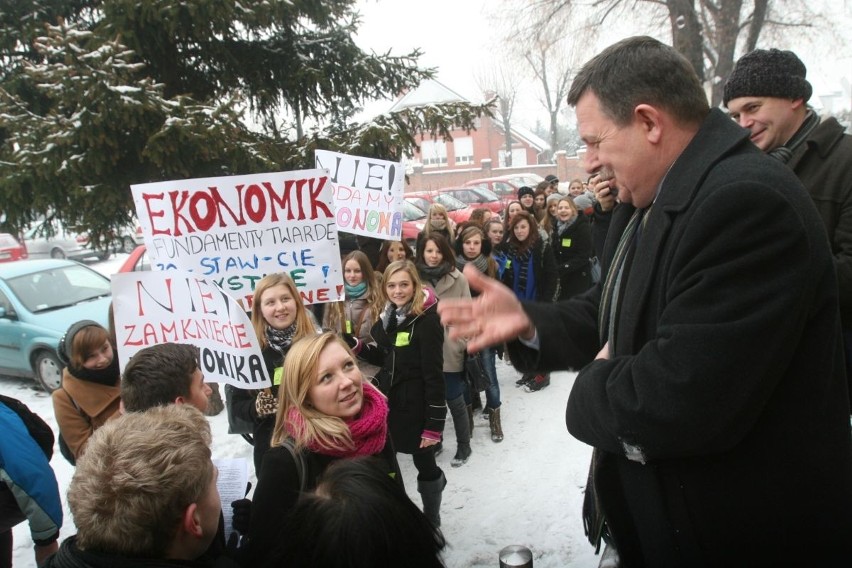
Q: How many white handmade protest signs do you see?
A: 3